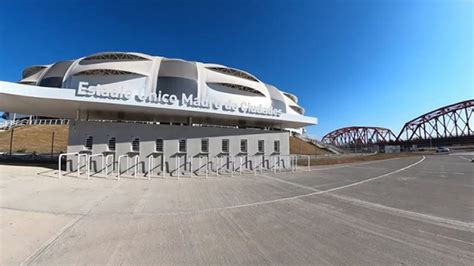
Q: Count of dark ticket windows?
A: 10